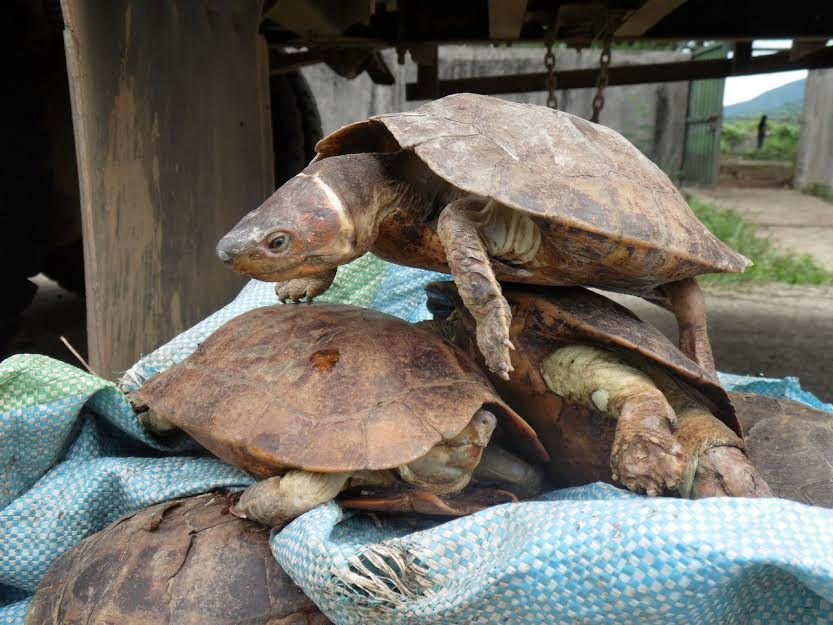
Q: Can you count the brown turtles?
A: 5